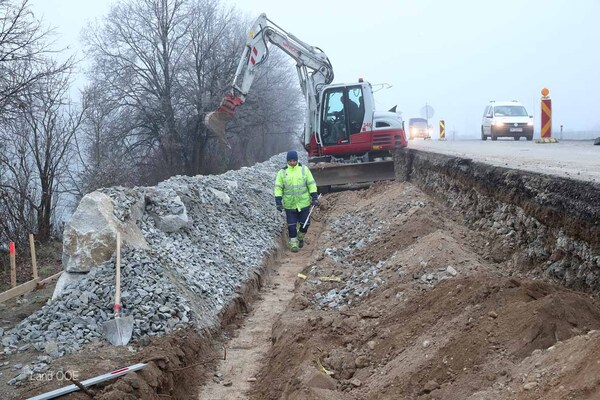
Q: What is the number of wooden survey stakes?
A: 2